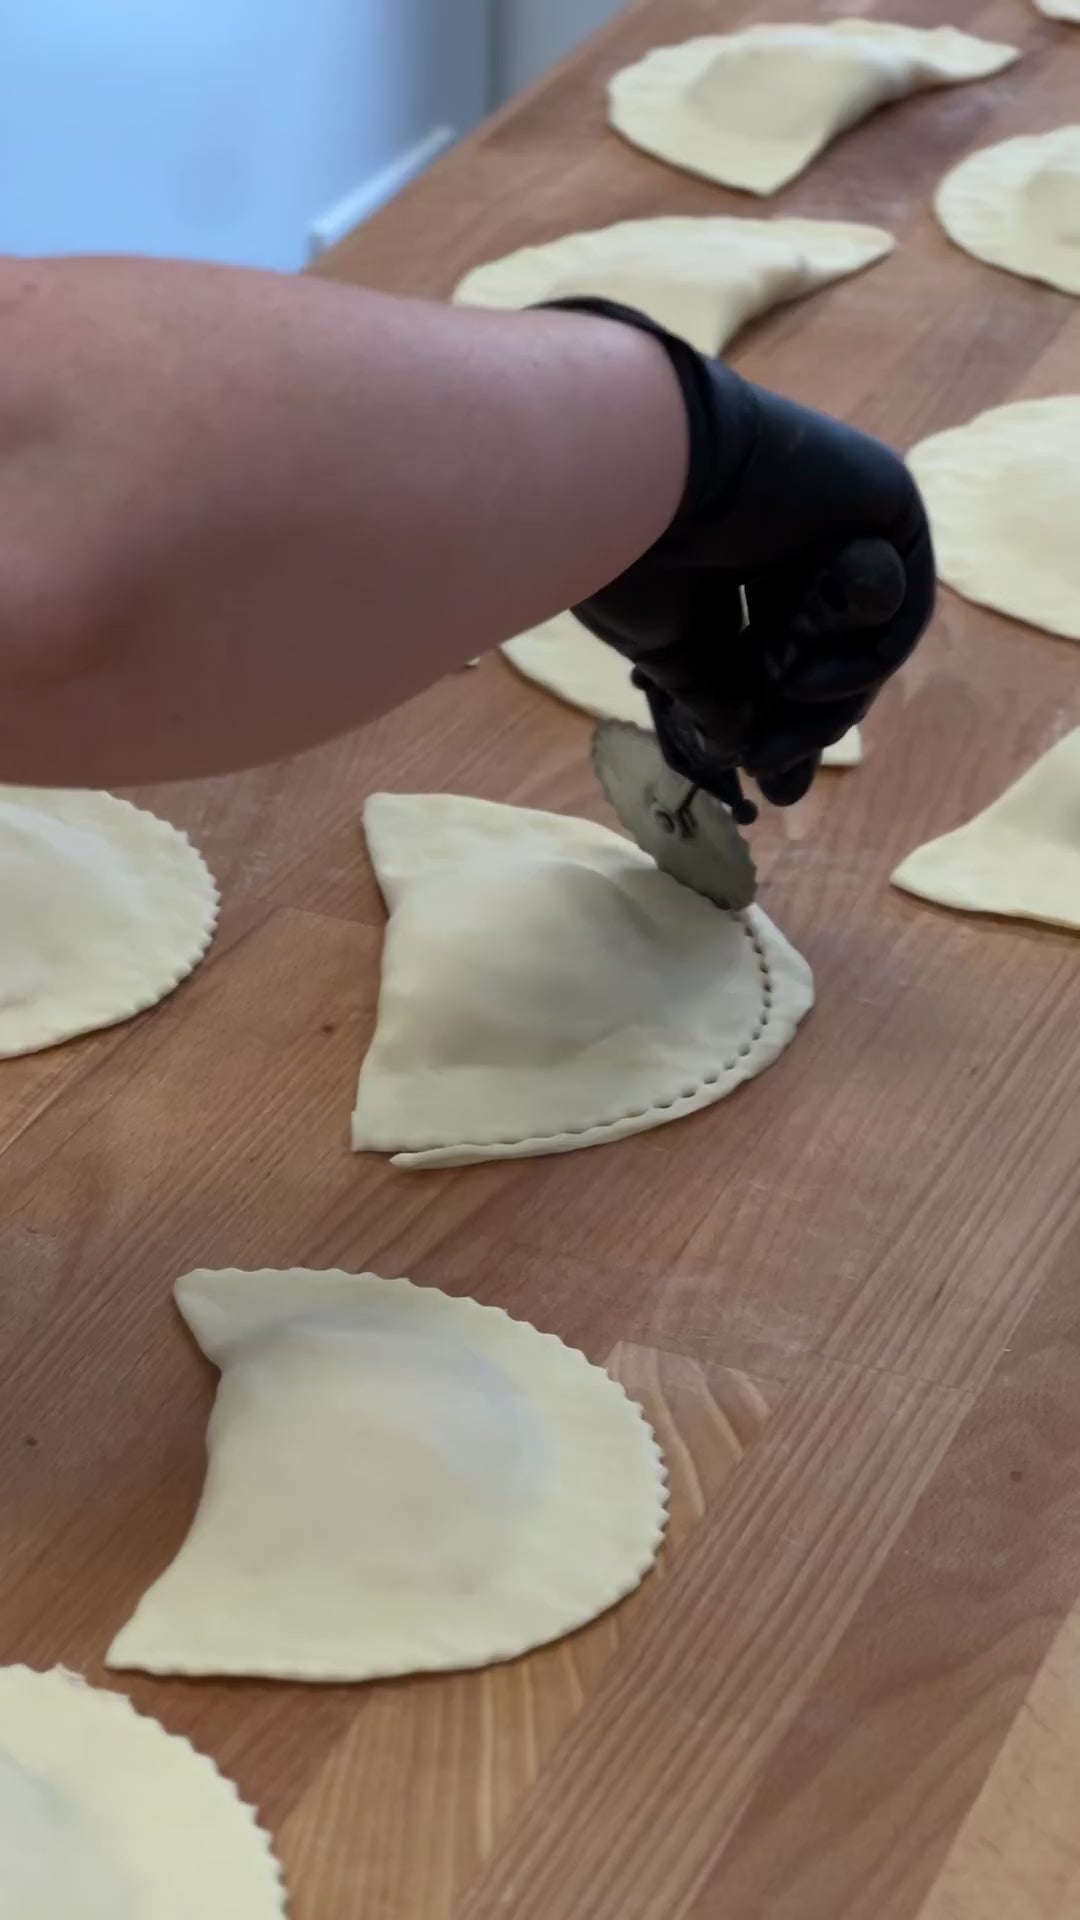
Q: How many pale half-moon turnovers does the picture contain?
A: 11